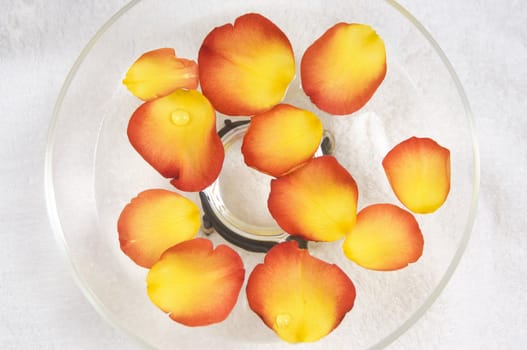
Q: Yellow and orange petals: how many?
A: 11